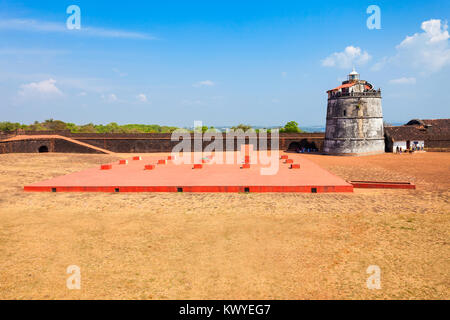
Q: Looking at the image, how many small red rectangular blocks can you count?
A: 15